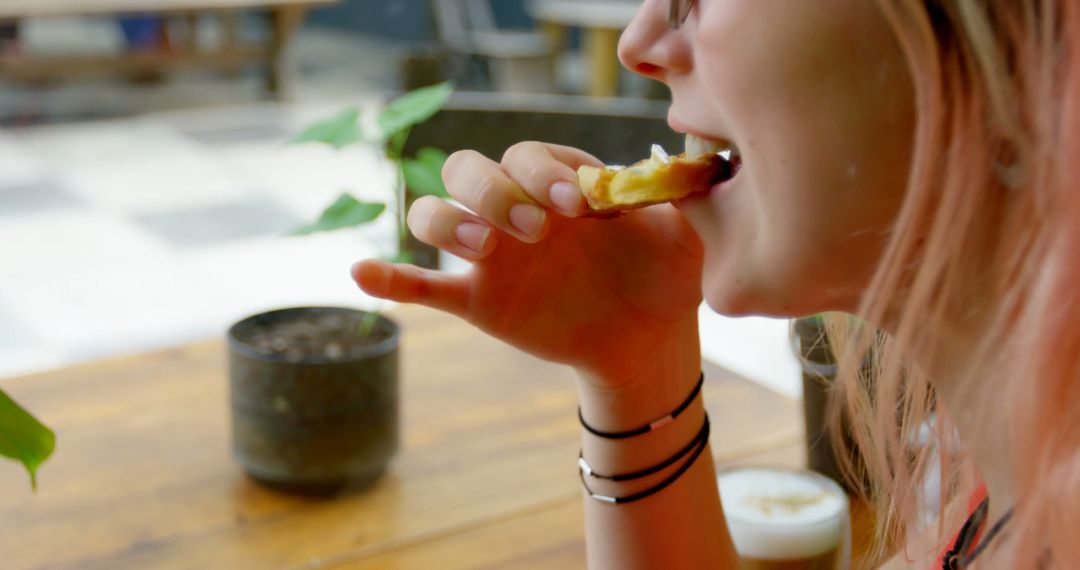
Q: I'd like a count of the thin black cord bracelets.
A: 3